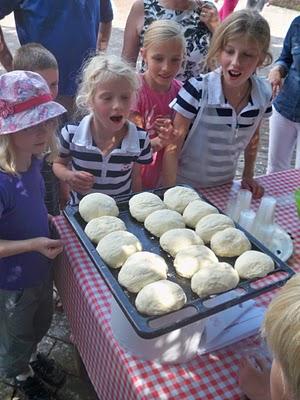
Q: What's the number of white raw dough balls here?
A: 15